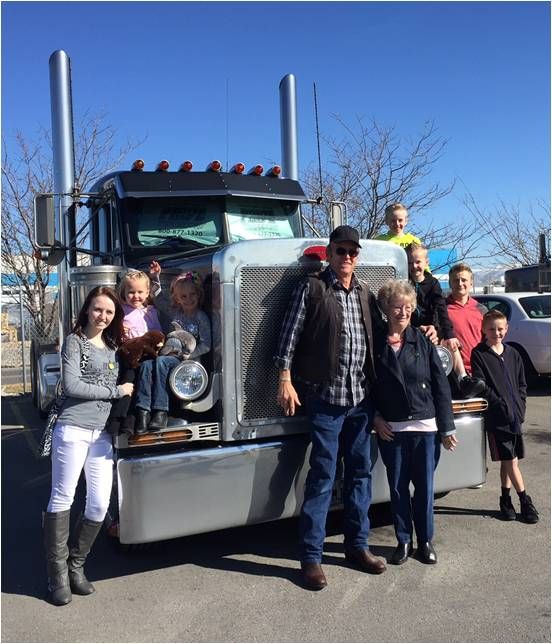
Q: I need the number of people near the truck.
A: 9